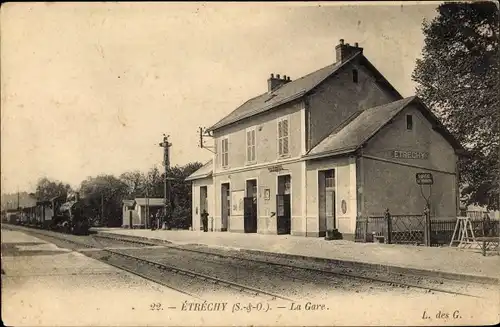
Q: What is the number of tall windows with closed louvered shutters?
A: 3